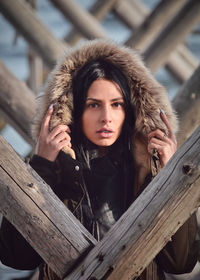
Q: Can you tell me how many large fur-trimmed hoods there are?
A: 1